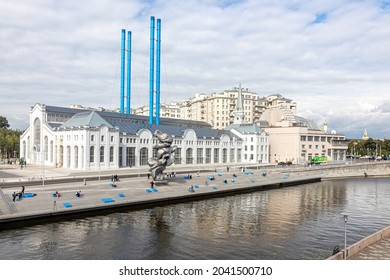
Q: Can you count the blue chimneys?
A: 4